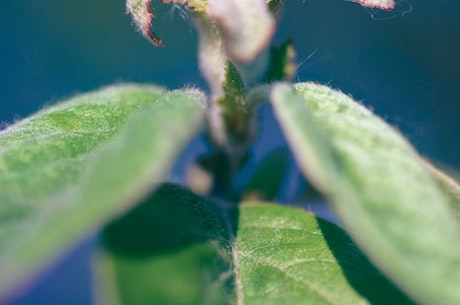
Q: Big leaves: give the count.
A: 3